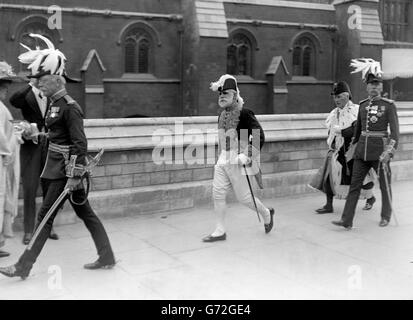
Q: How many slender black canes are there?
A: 1